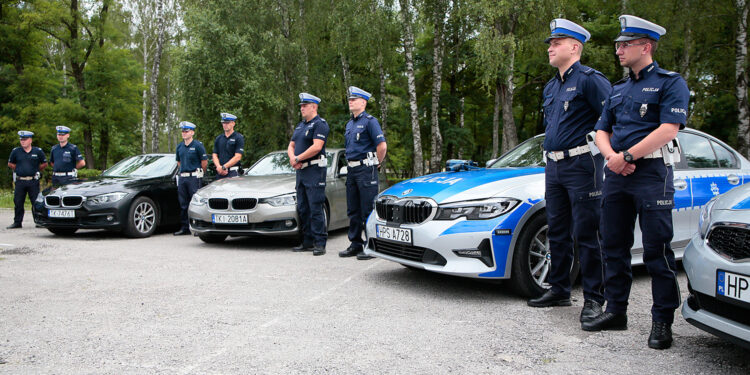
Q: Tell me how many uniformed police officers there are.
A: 8